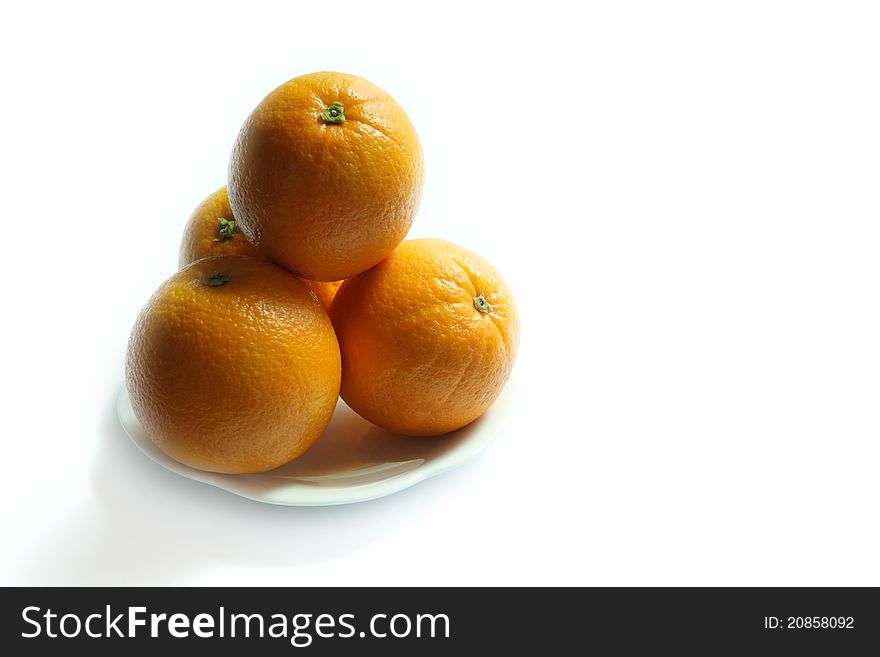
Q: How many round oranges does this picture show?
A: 4